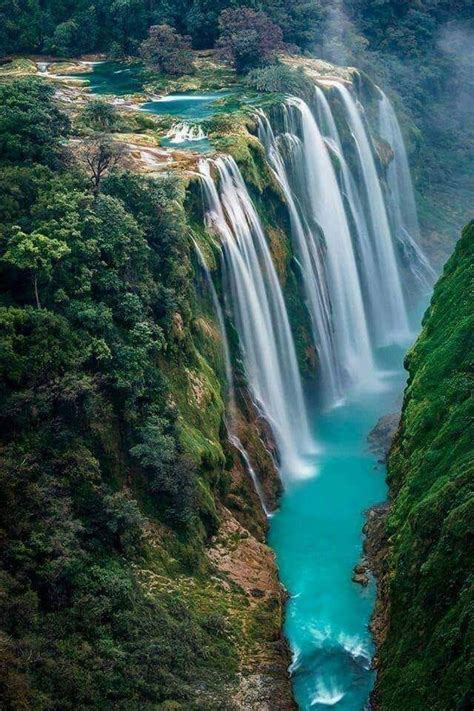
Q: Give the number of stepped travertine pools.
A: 3